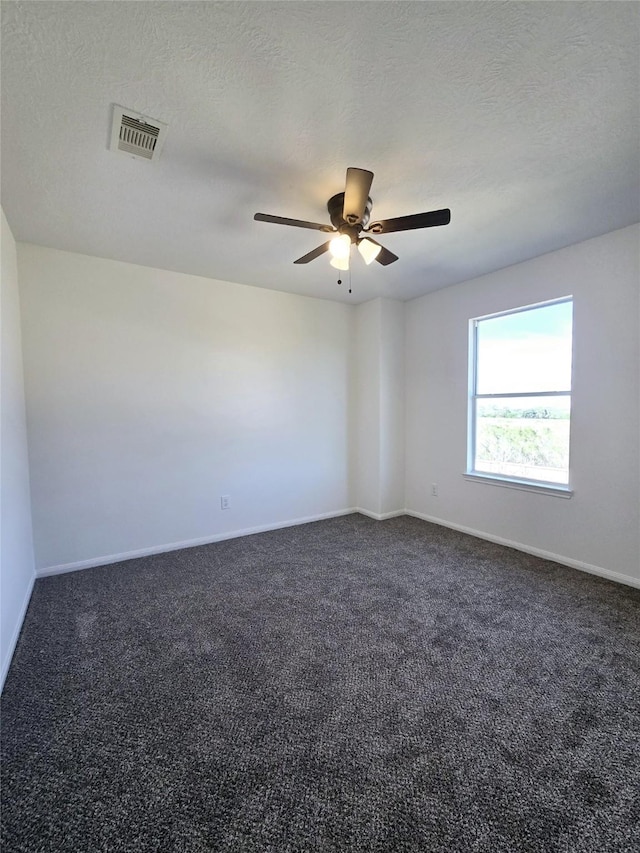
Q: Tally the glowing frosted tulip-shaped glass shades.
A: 3